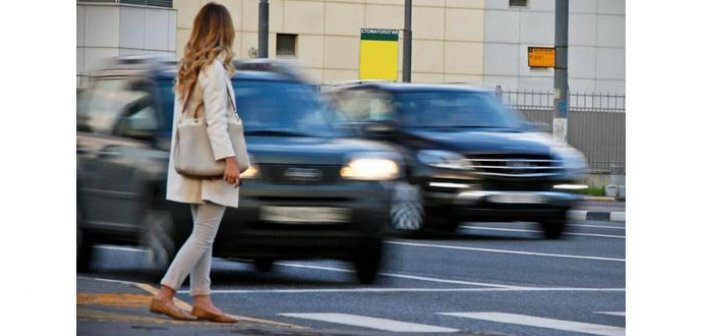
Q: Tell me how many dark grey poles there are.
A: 3